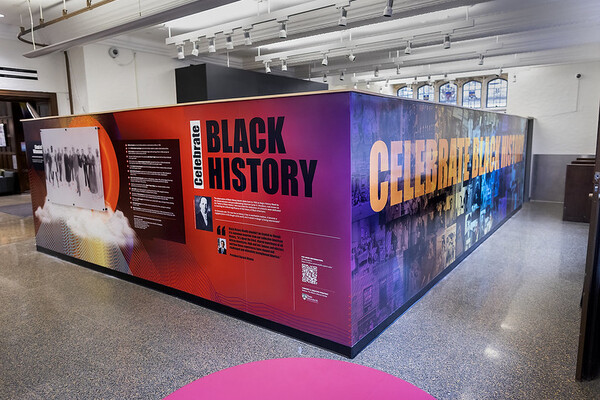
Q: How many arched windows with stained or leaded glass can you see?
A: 5